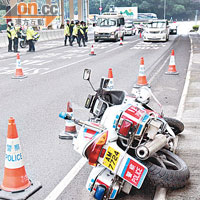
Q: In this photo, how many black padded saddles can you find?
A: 1